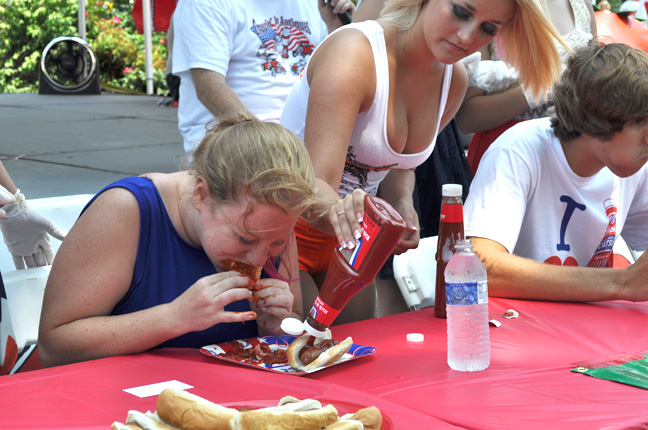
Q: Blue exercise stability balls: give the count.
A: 0